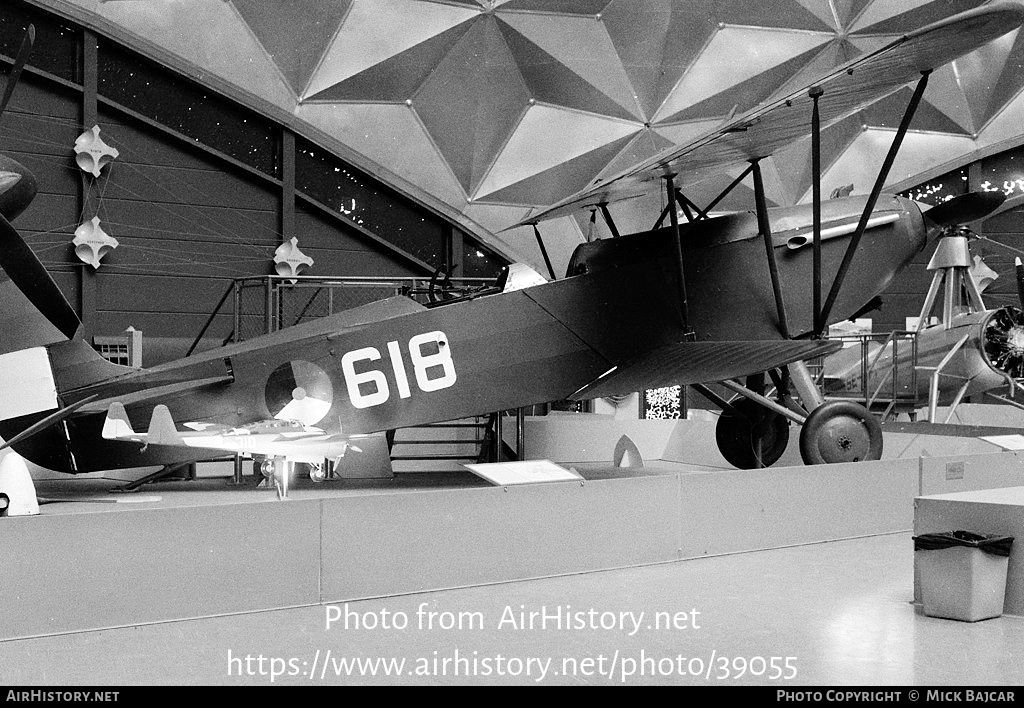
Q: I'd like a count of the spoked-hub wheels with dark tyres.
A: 2